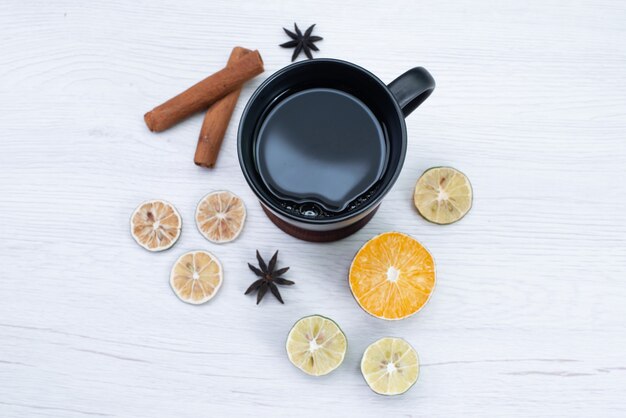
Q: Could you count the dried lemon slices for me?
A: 3